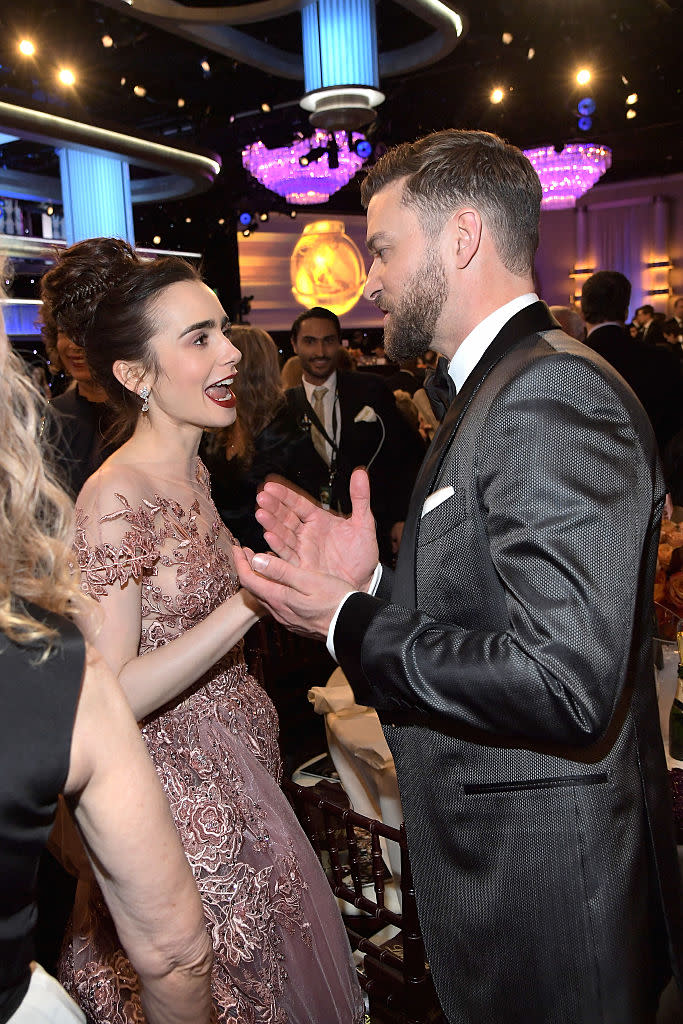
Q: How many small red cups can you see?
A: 0